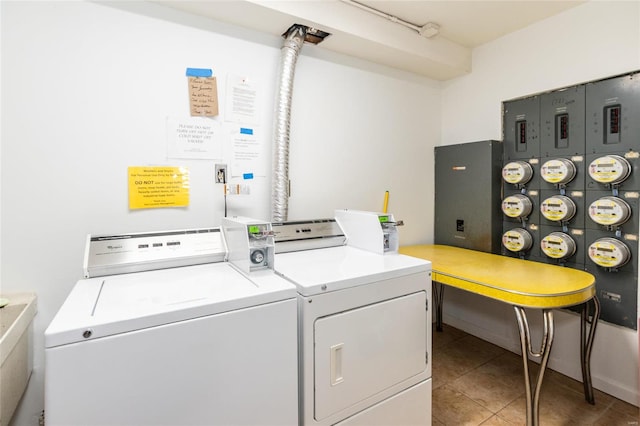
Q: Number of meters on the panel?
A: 9